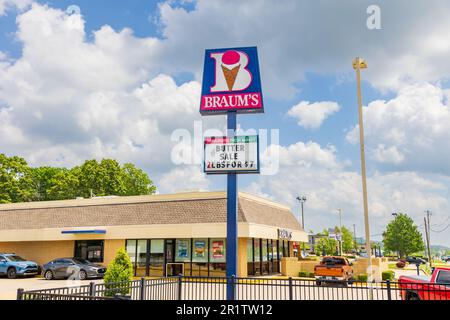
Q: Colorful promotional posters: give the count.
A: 3